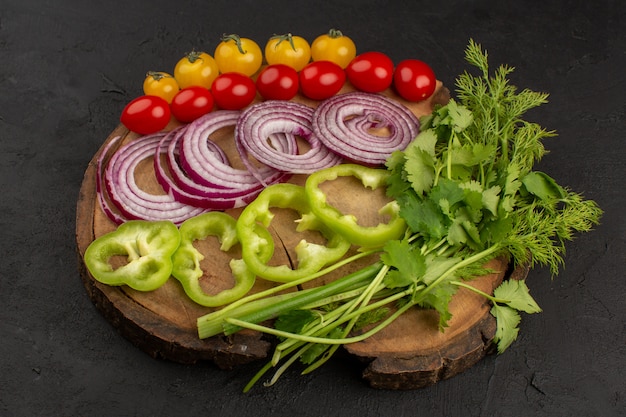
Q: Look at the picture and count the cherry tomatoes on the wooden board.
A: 12